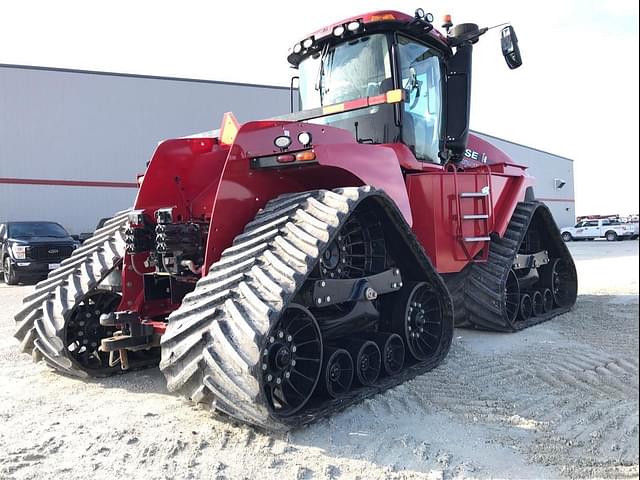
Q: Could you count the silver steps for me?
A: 3